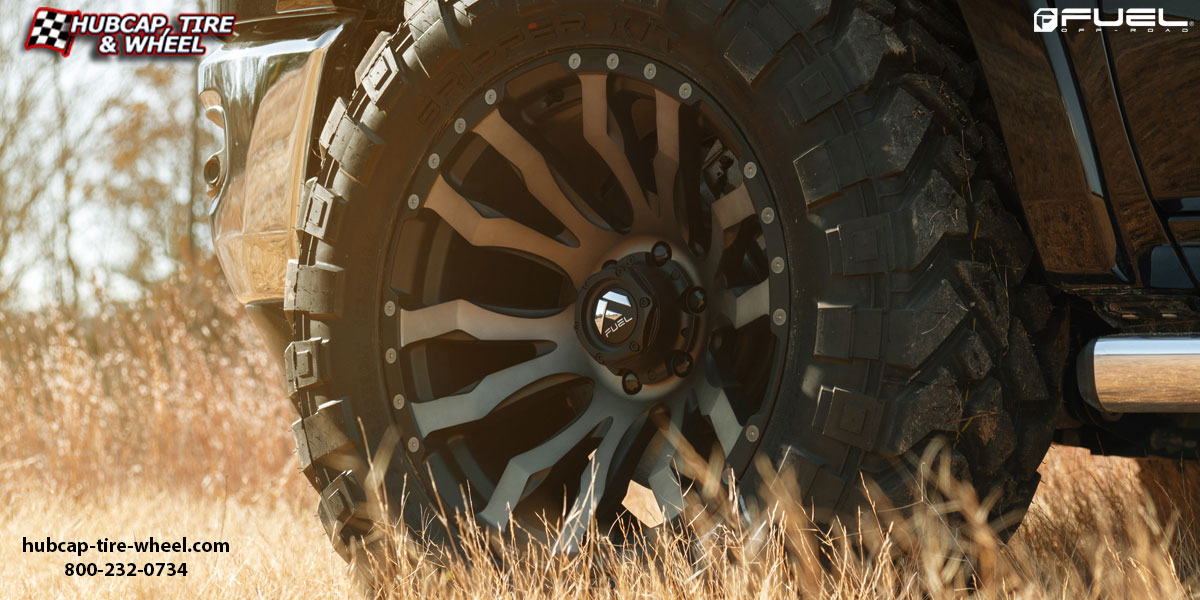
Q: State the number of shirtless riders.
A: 0